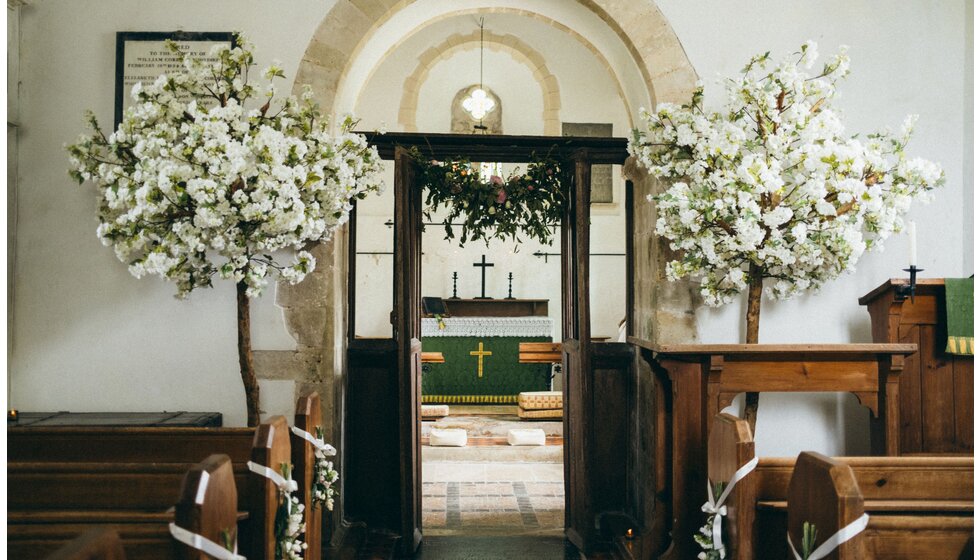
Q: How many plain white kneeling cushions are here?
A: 2